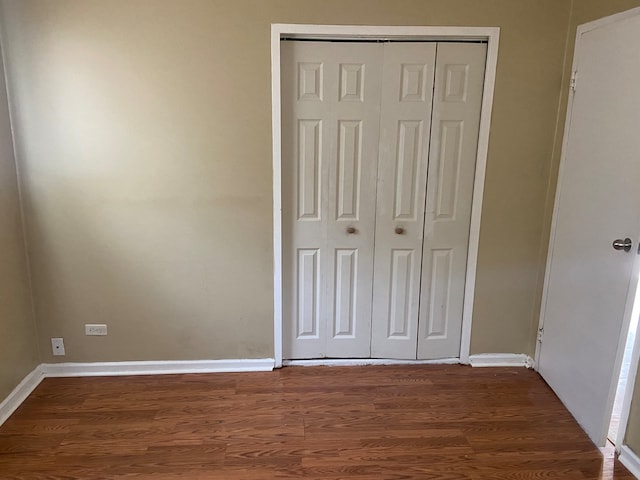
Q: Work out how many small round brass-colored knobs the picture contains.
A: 2